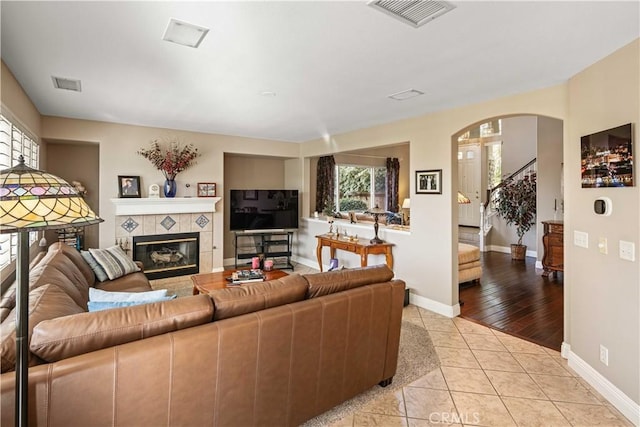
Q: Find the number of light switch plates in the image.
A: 3